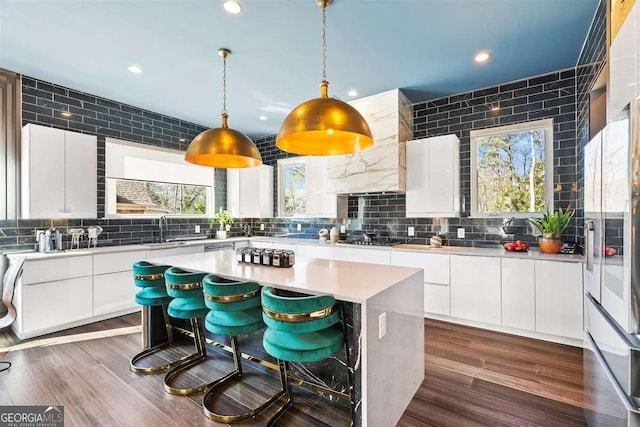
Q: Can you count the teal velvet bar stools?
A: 4